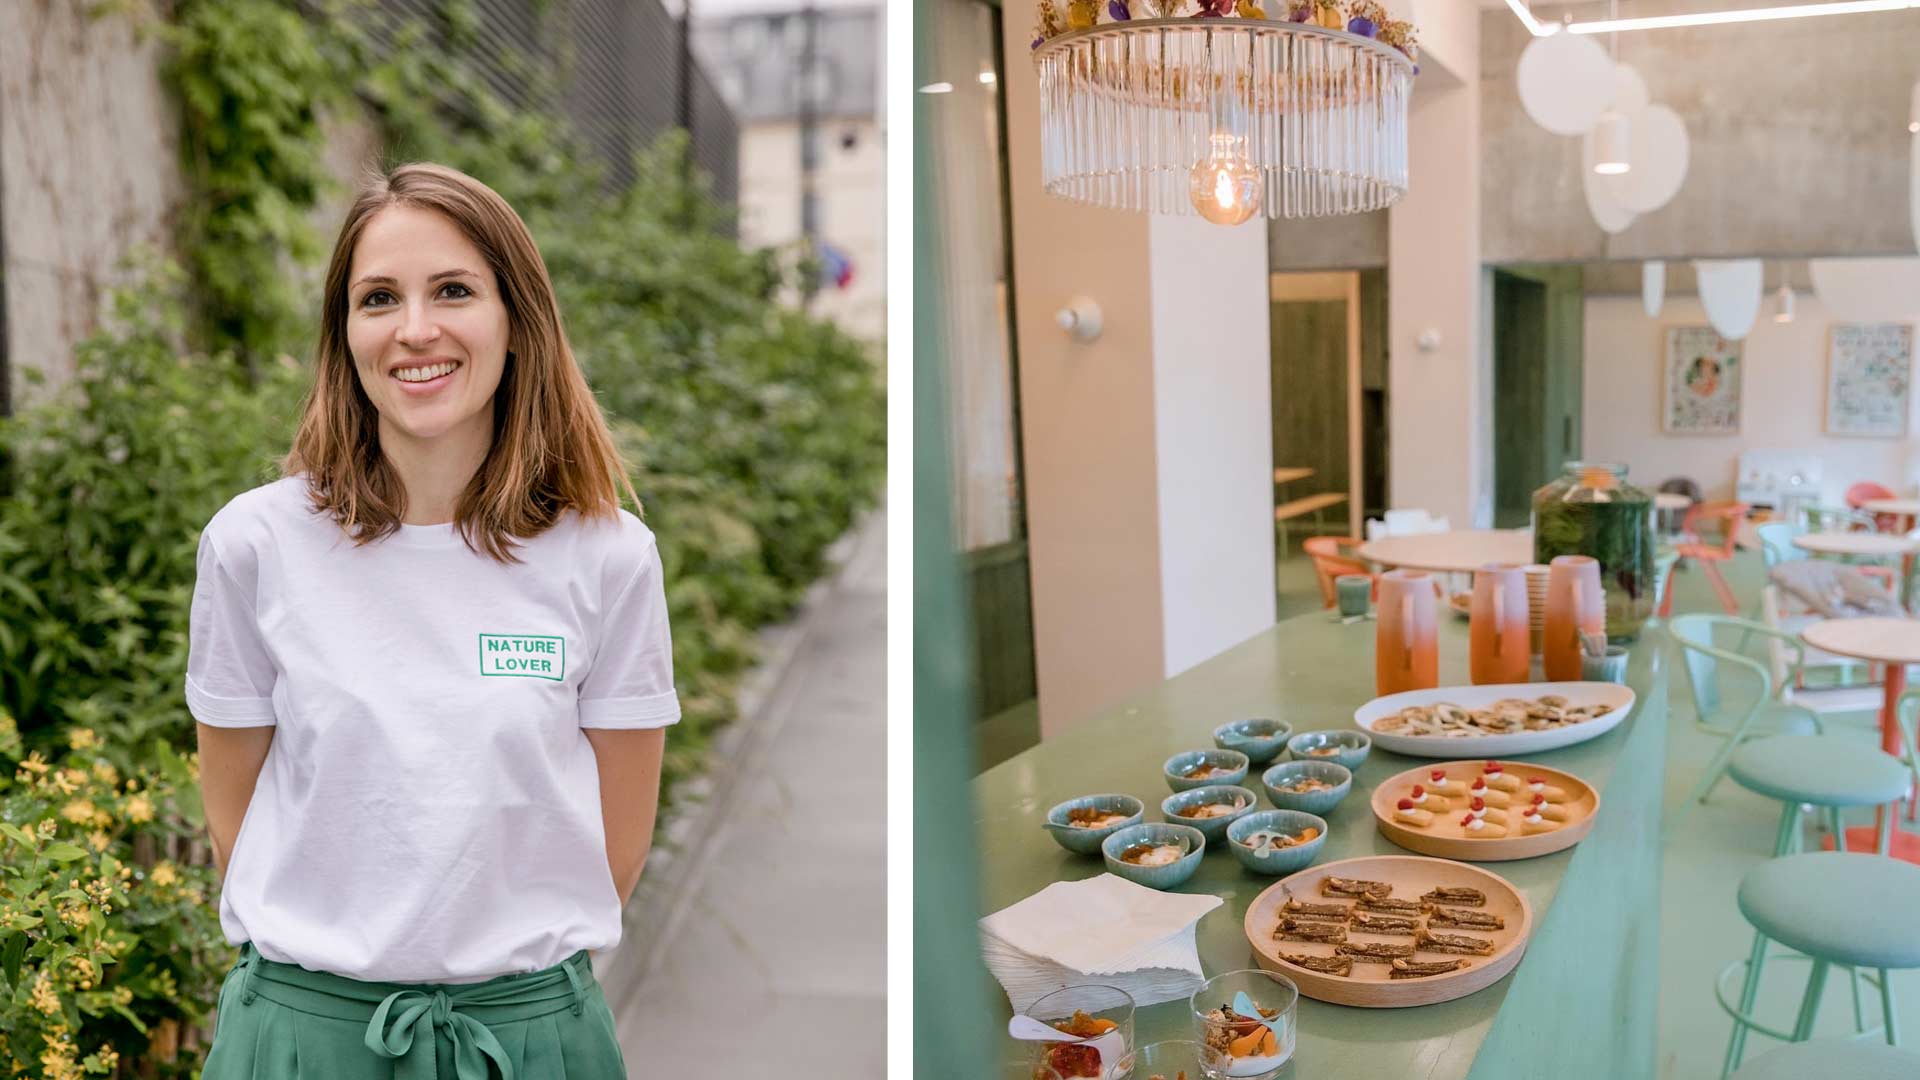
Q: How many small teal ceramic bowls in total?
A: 8